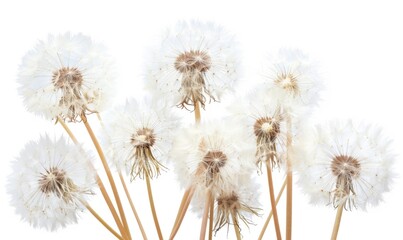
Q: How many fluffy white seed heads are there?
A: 9